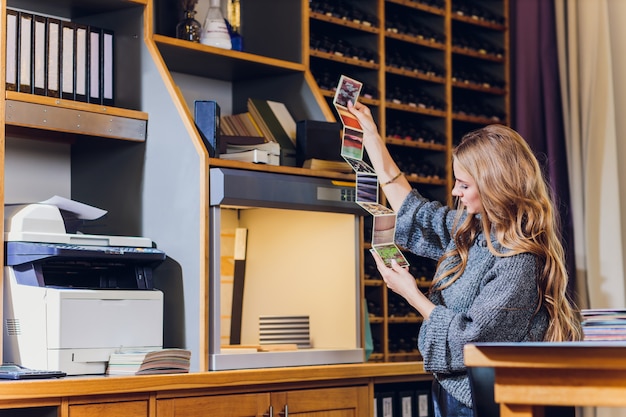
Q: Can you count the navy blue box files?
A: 1